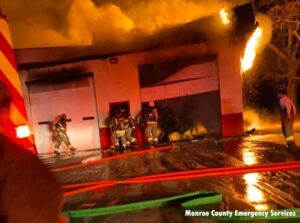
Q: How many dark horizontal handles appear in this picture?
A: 3